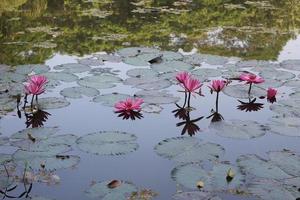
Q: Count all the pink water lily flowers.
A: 8